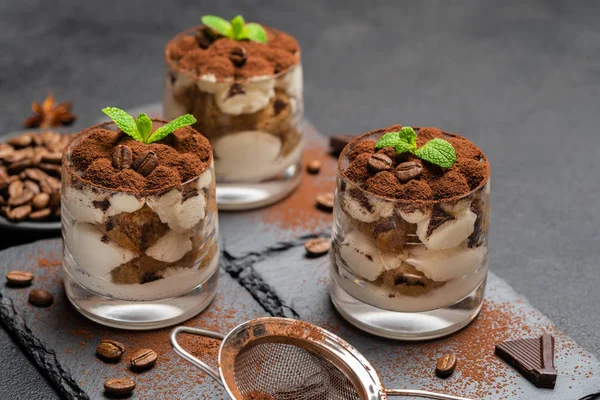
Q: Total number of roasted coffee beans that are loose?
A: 9